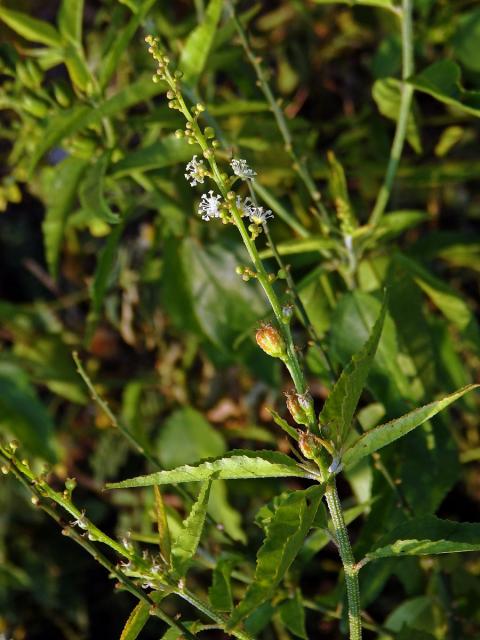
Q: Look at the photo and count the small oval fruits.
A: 3